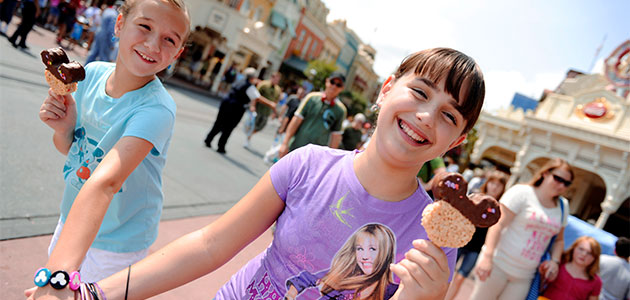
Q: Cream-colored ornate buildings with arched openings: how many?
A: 1